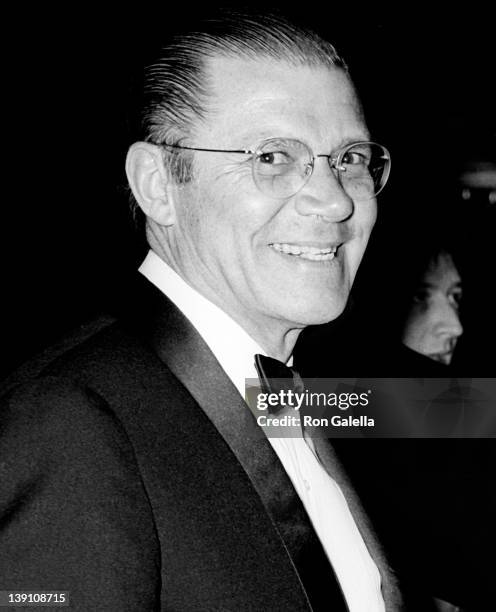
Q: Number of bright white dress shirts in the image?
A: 1